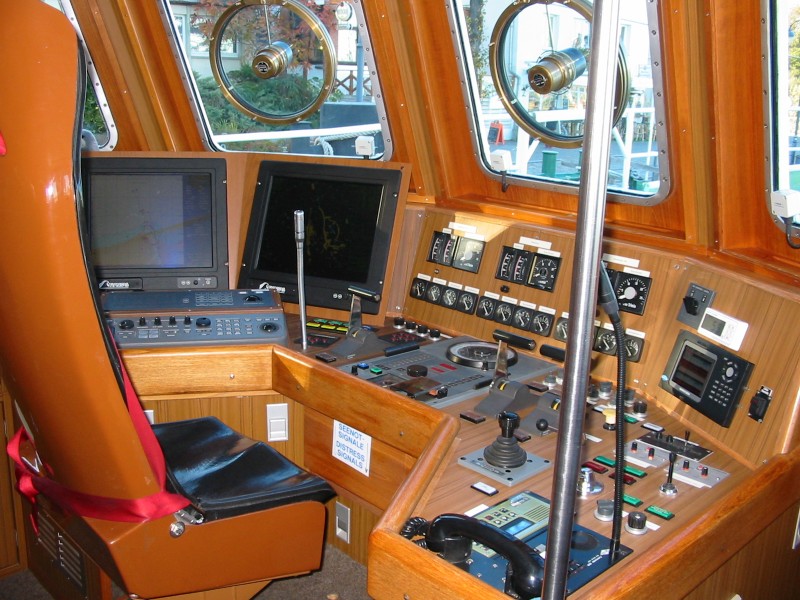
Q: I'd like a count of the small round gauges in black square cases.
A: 11